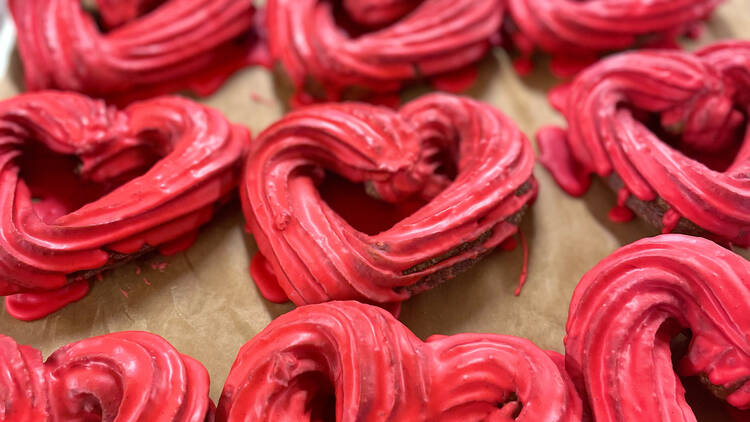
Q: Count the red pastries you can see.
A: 9